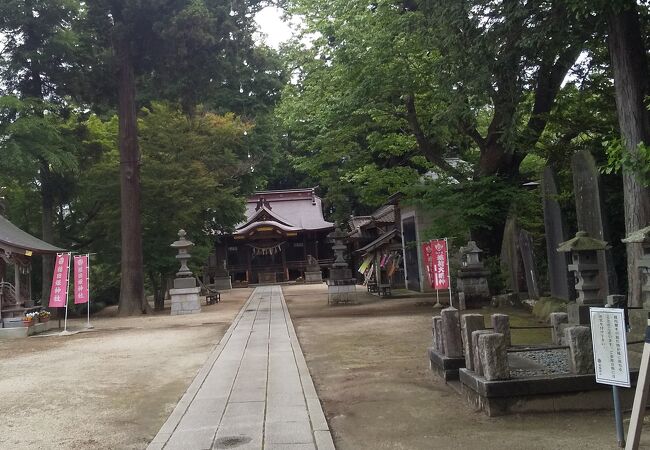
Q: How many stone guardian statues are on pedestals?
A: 2